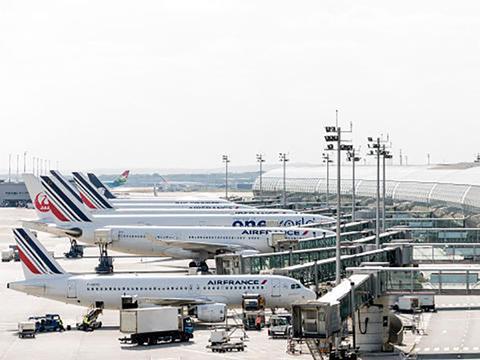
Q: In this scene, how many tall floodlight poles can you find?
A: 8